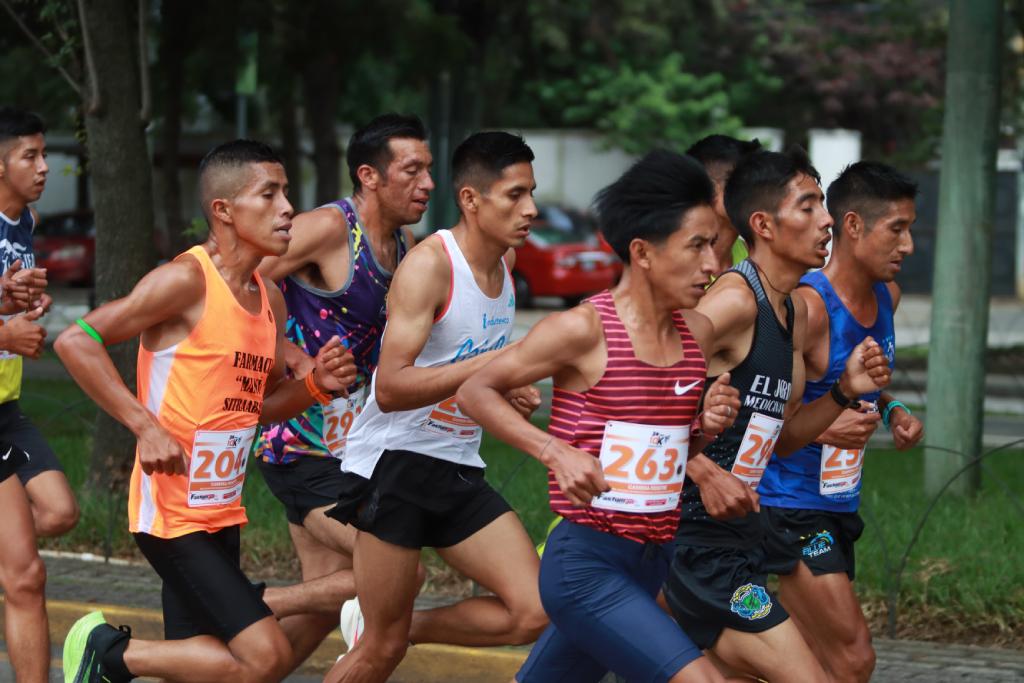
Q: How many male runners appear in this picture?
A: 8